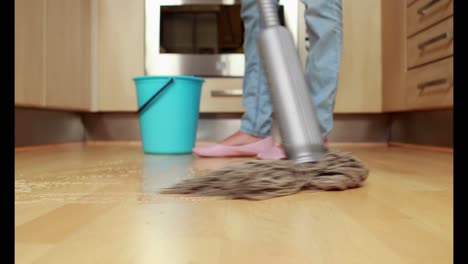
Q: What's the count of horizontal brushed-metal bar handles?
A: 4